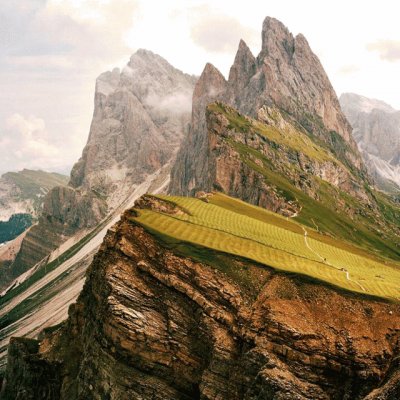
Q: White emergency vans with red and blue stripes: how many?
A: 0